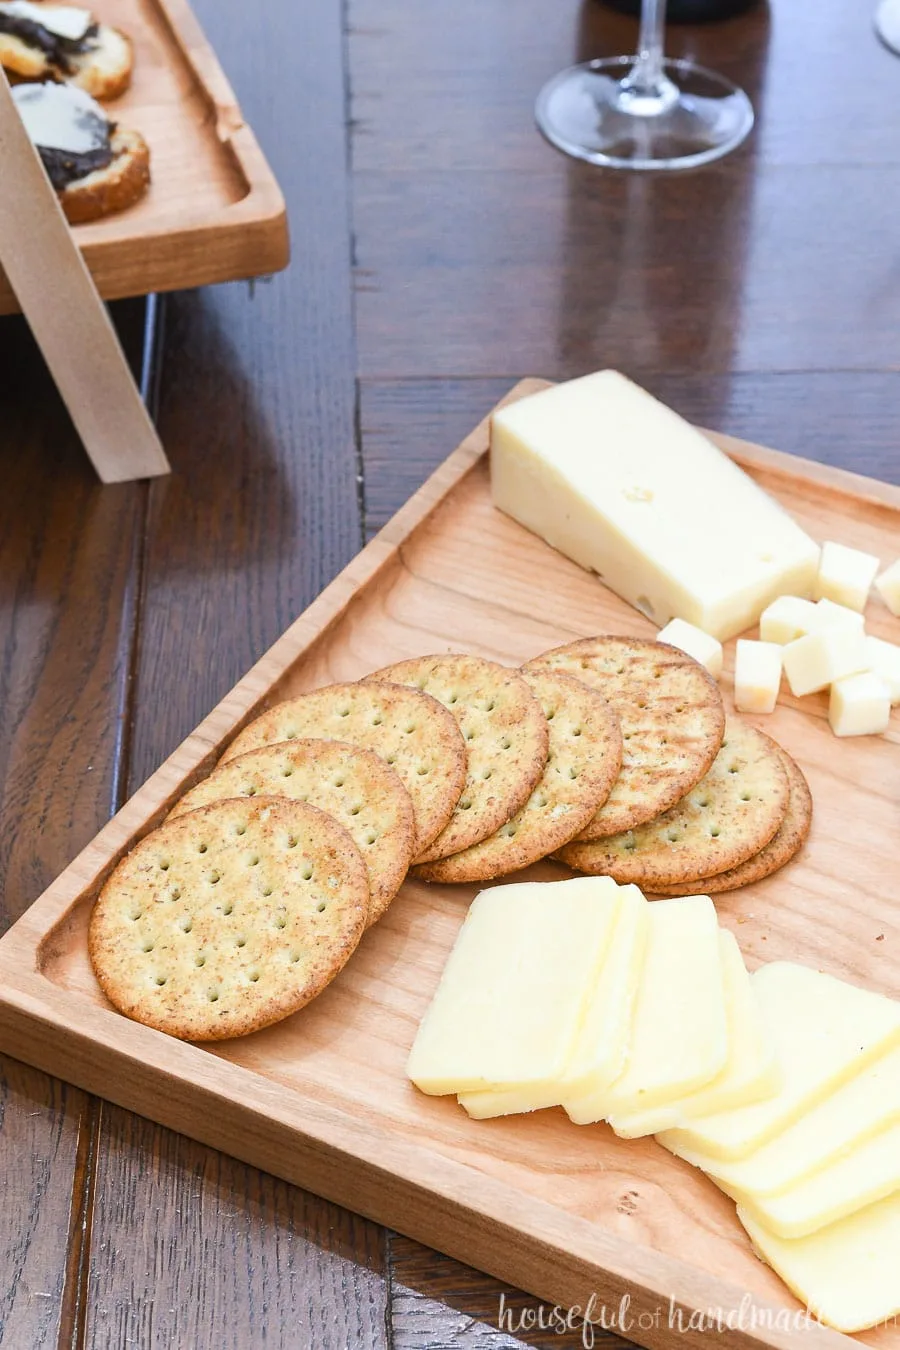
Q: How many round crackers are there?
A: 8